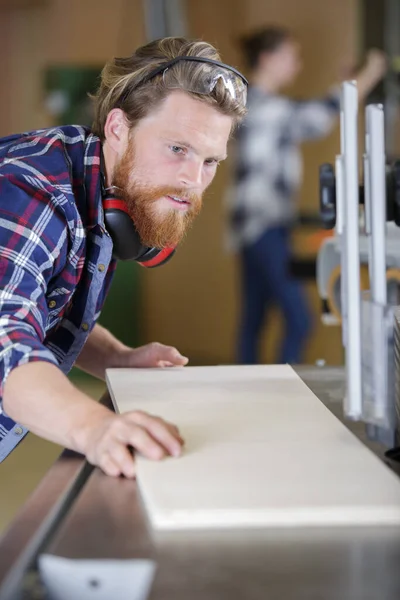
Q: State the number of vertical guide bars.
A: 2